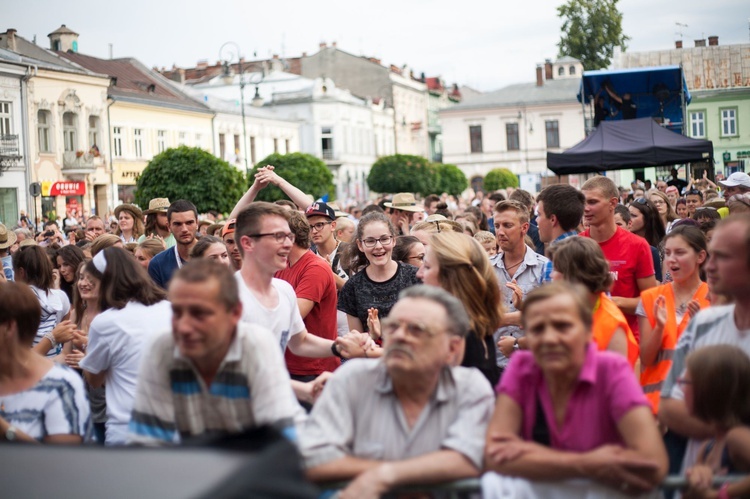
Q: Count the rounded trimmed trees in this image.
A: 5